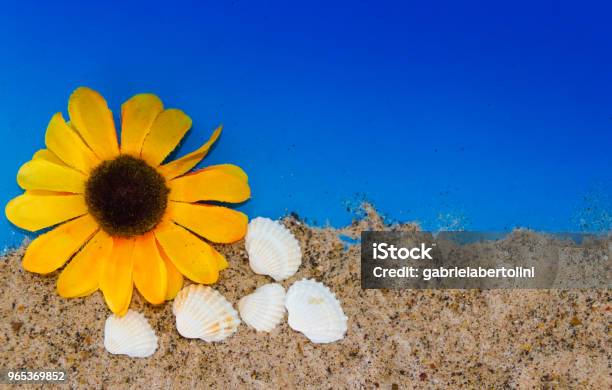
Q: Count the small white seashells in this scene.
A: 5